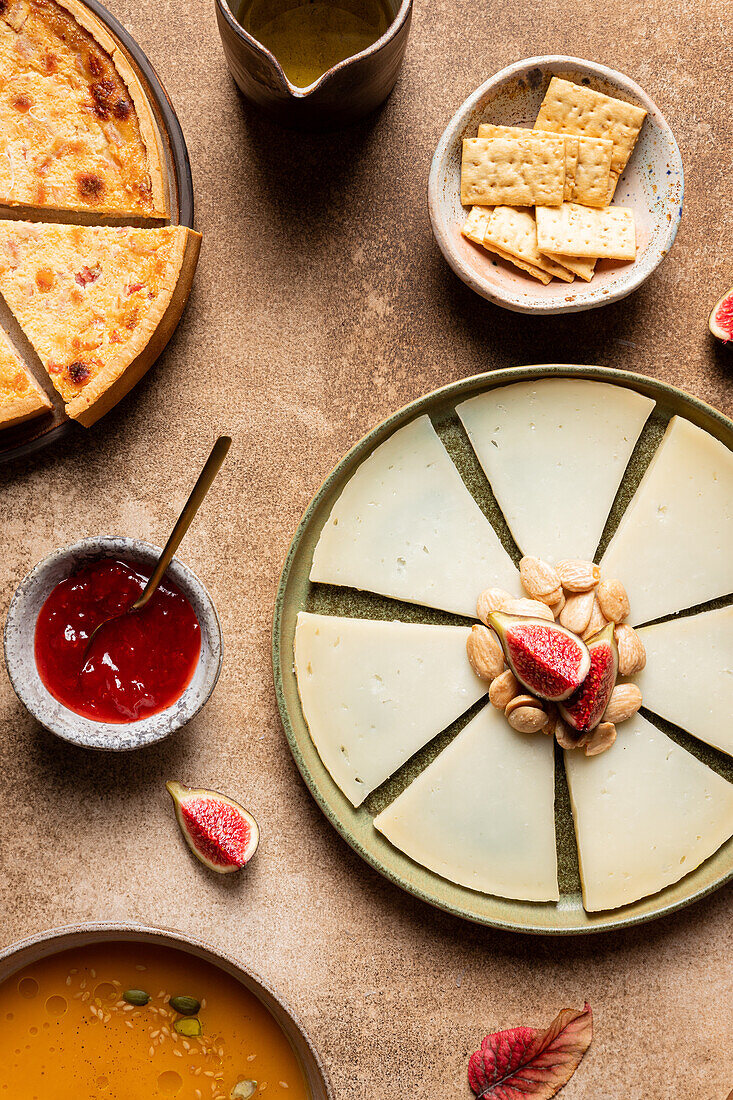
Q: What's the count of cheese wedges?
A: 7